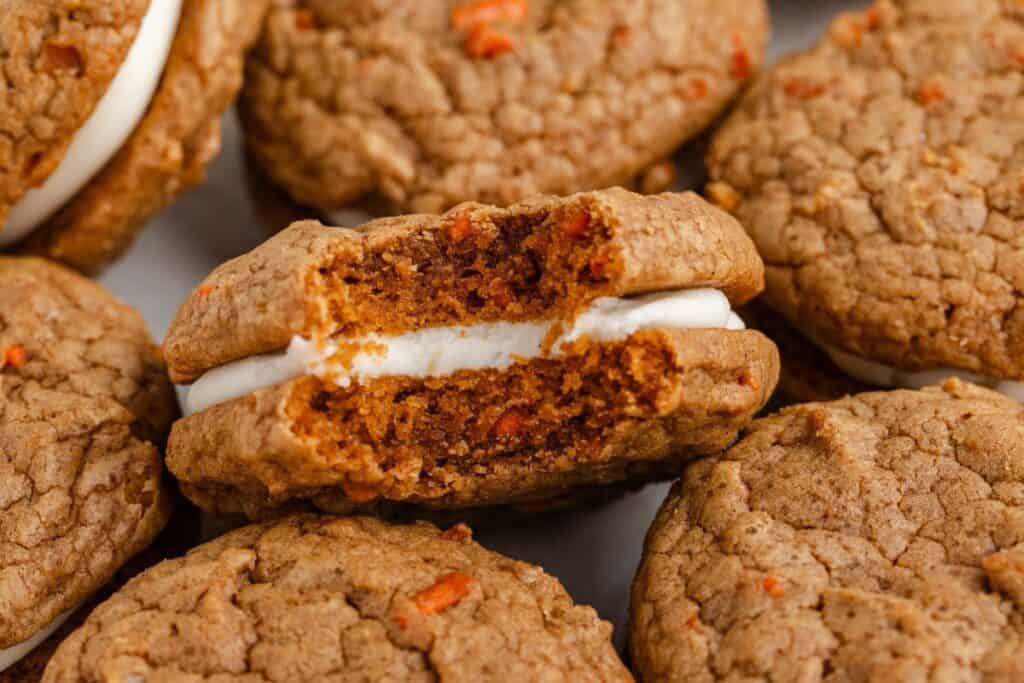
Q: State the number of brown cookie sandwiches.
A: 7